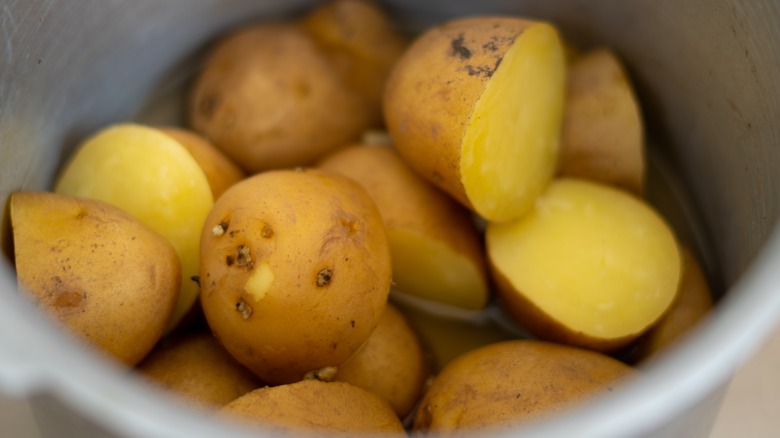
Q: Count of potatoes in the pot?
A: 14